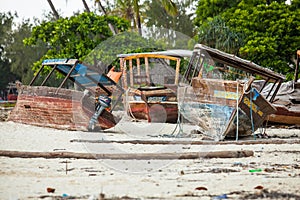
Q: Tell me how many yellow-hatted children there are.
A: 0